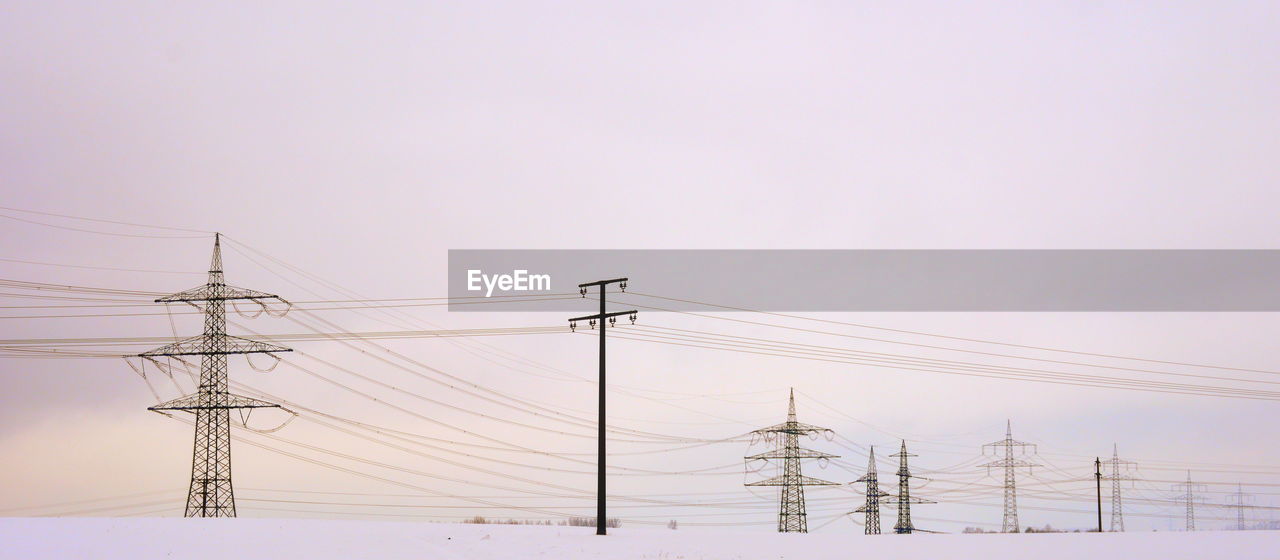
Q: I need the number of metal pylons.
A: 8